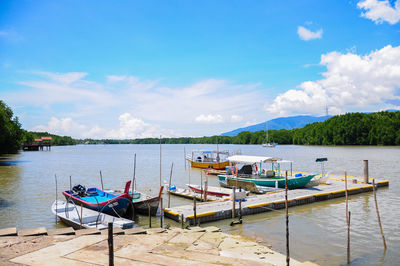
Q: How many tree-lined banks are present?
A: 2